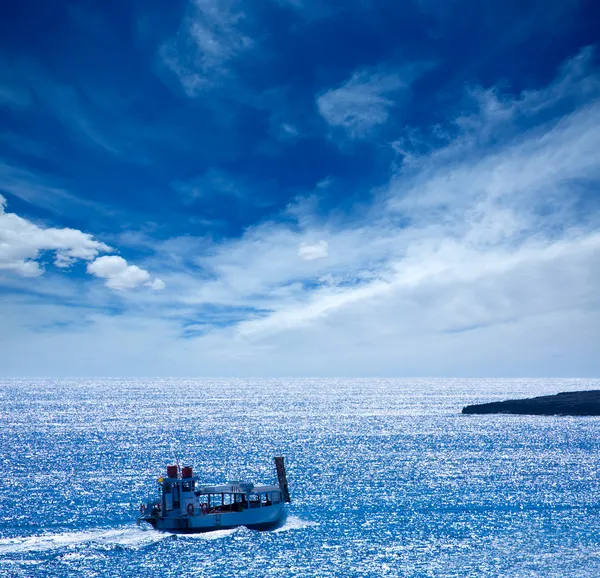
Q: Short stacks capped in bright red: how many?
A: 2